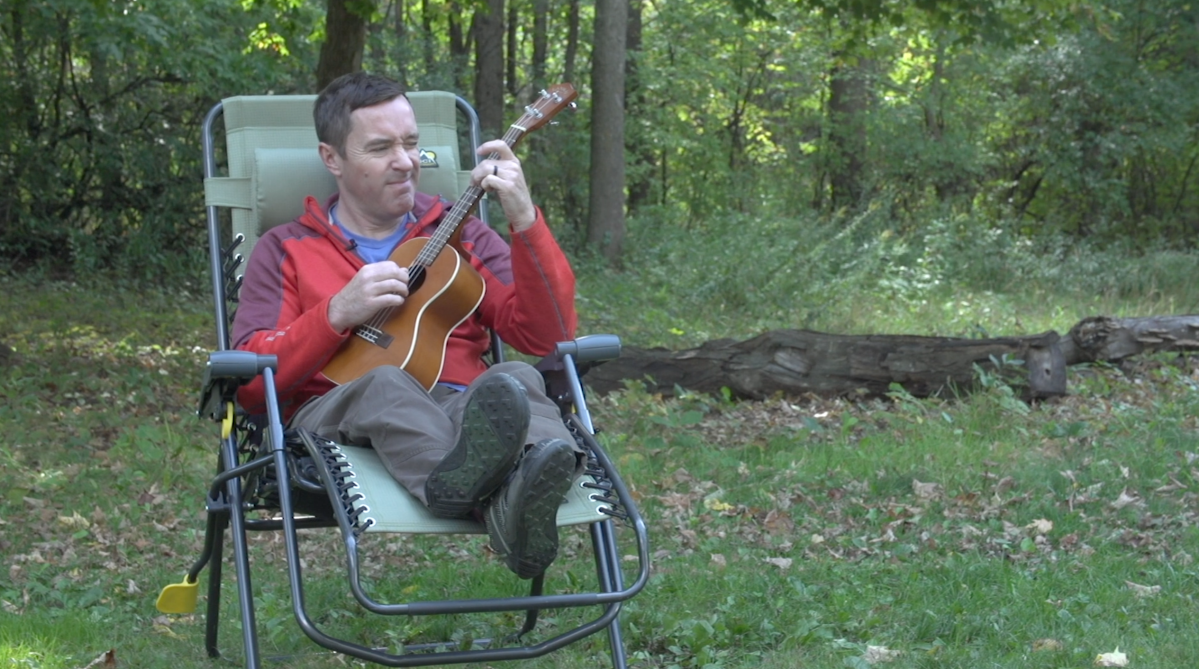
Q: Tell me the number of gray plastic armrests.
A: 2